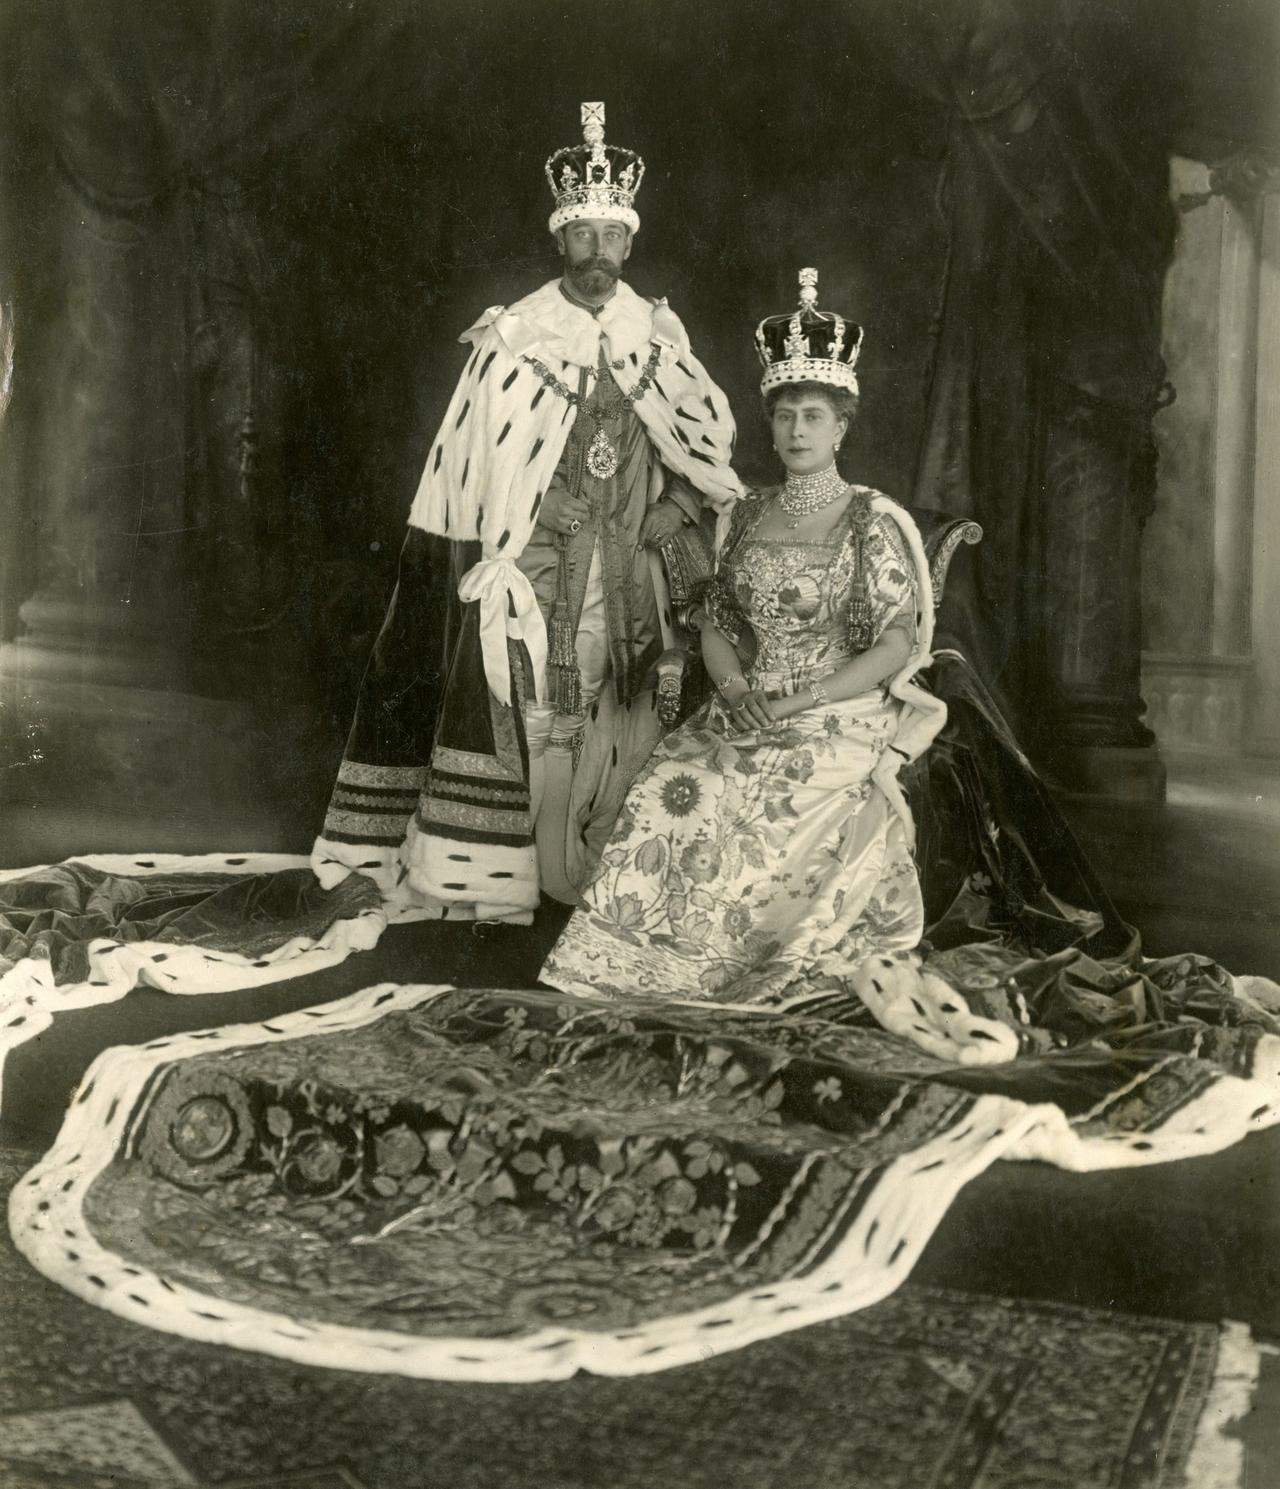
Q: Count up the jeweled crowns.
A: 2